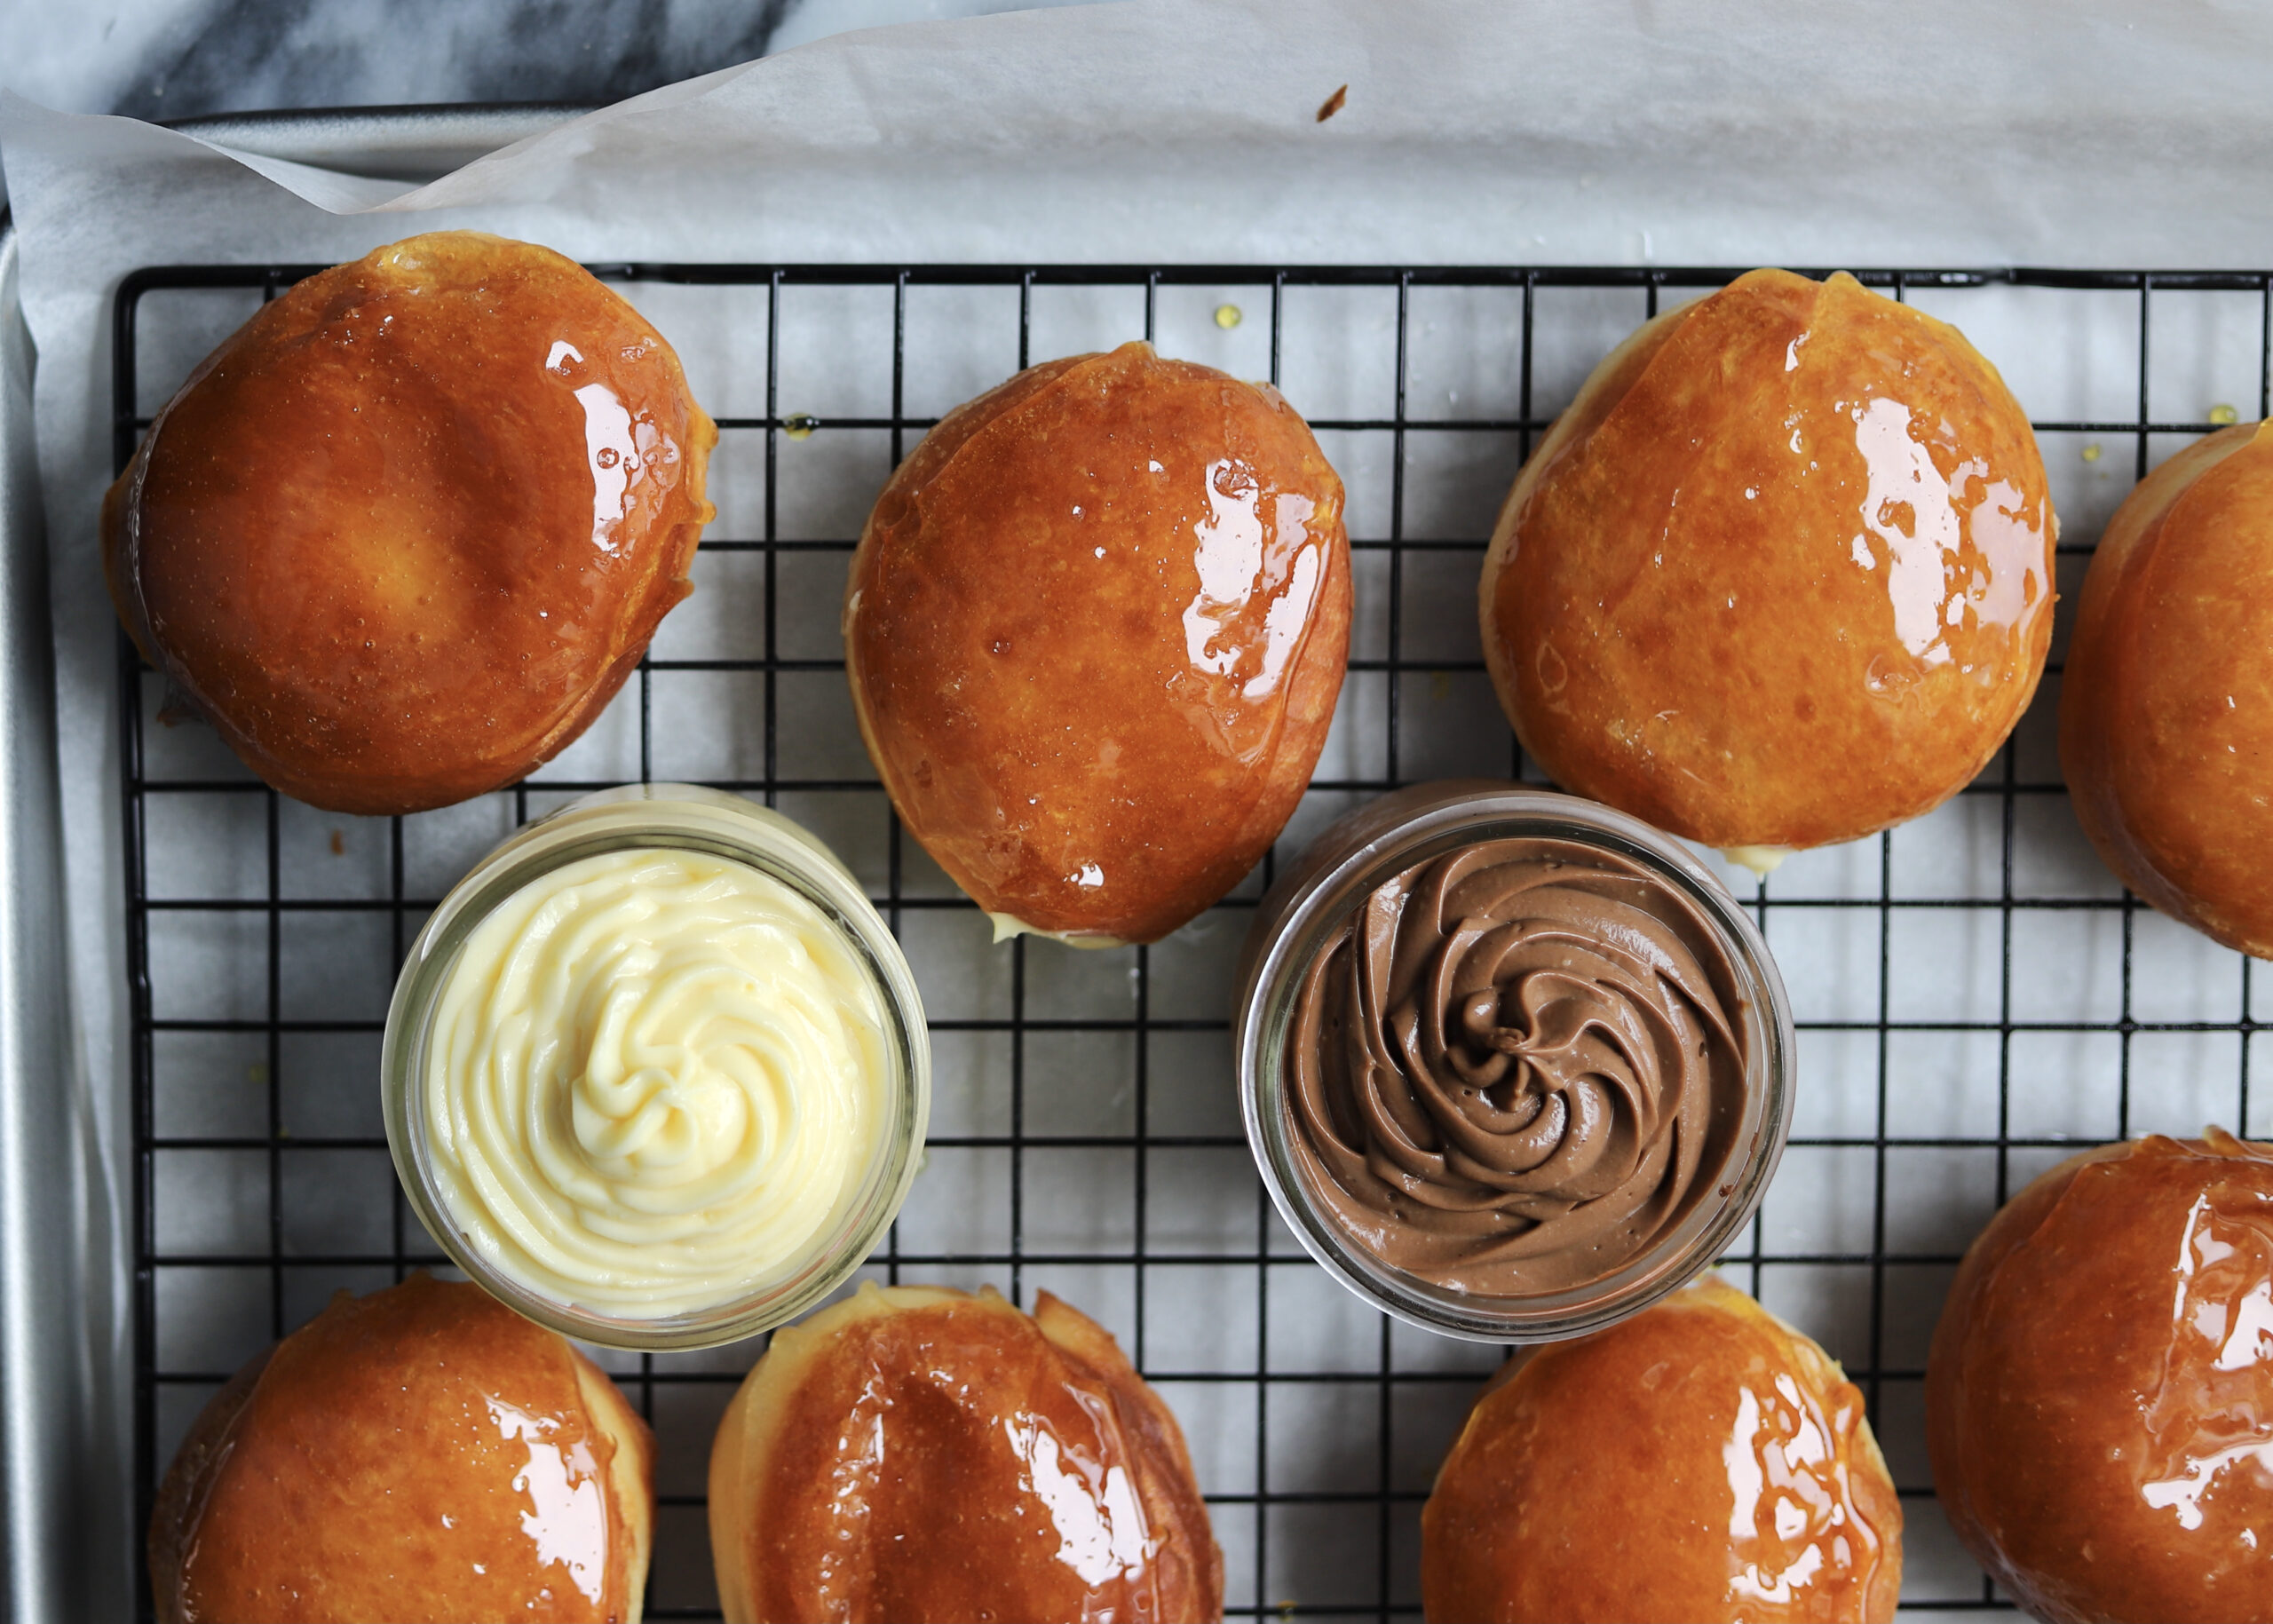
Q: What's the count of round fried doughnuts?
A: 8